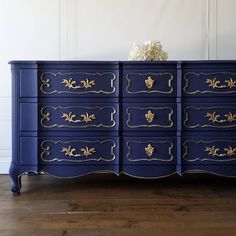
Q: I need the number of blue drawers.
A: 9